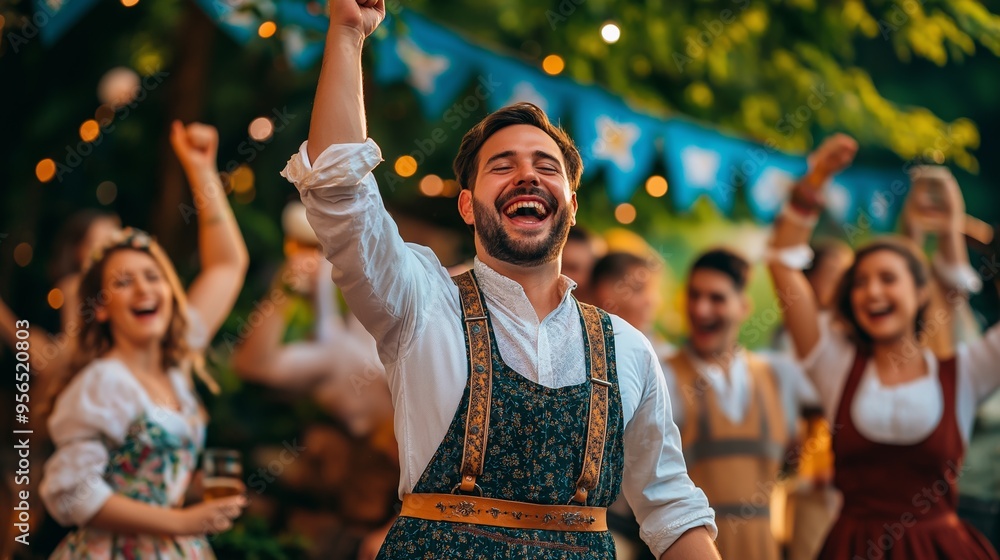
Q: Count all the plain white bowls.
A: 0